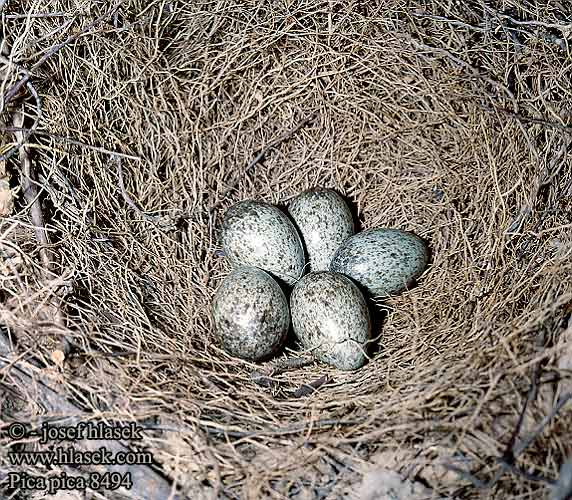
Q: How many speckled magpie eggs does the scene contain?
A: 5